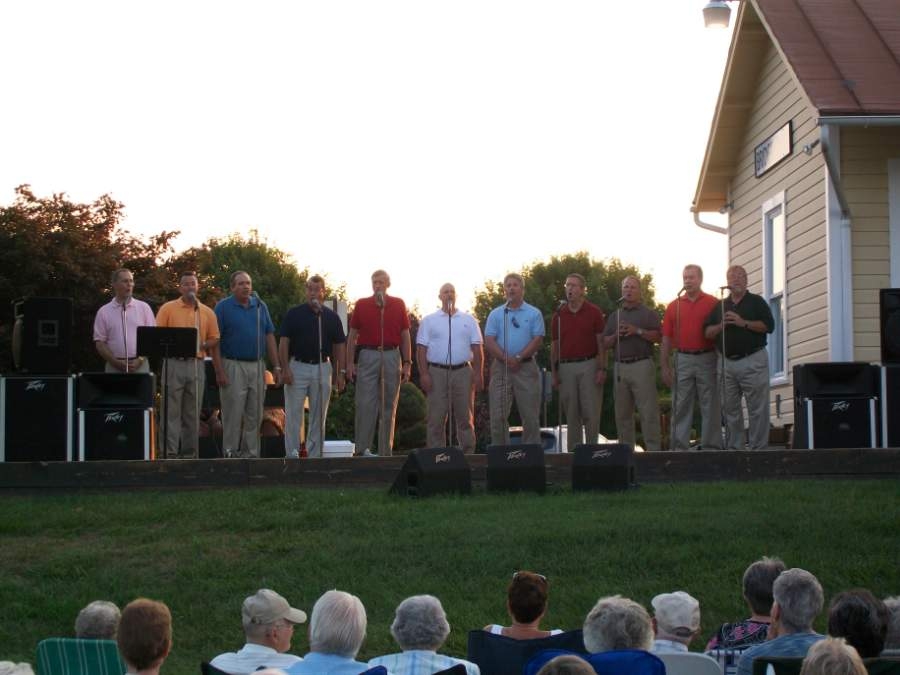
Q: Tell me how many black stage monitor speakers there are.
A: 3